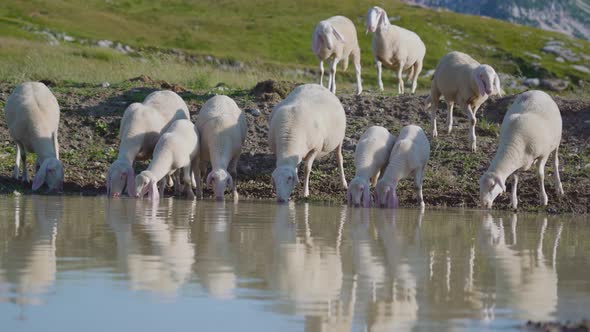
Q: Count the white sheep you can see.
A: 11